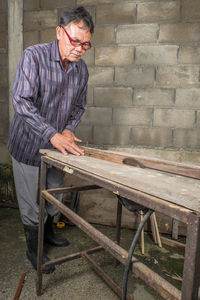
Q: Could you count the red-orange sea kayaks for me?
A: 0